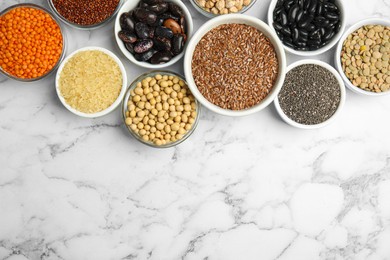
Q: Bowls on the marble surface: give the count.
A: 10